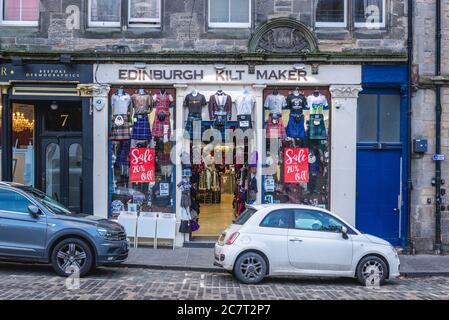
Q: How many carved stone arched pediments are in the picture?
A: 1